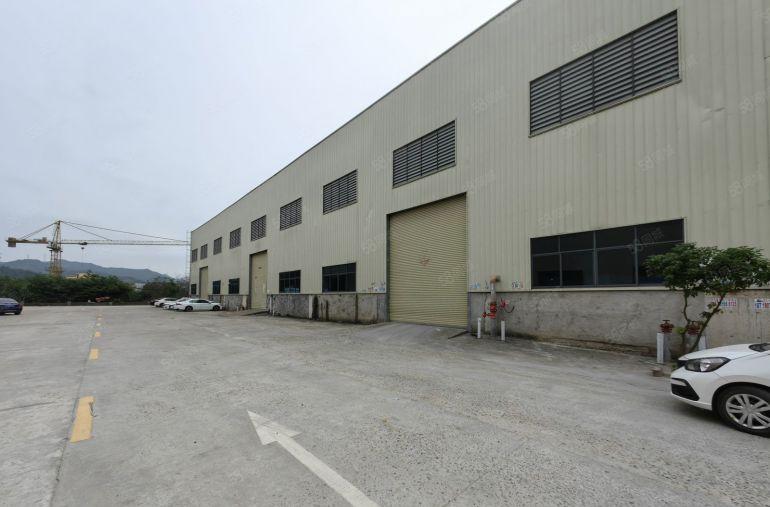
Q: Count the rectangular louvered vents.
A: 9